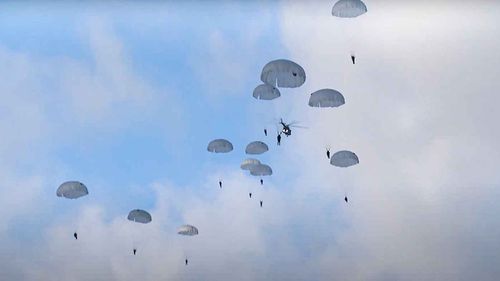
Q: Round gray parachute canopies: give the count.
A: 12